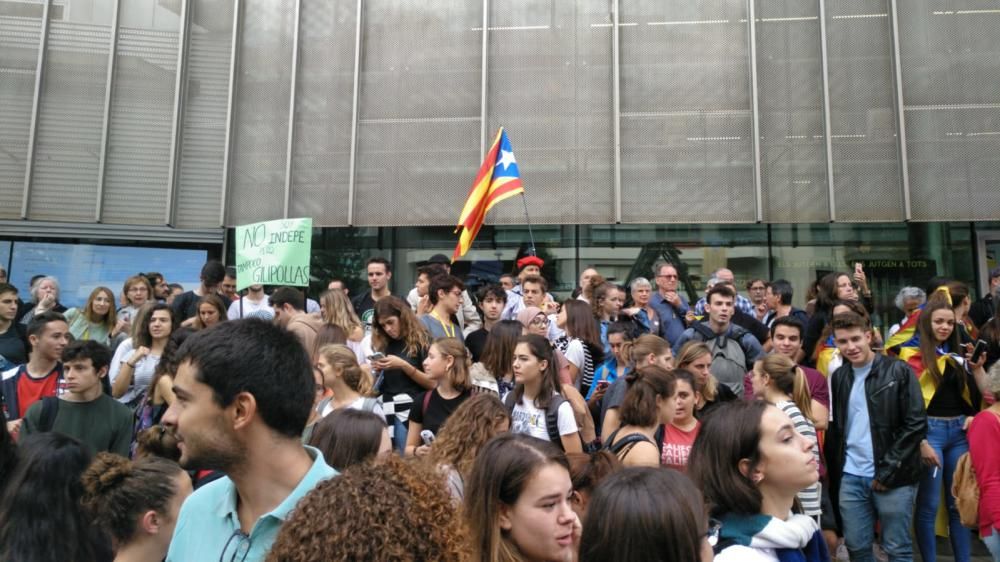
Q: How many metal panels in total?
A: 12